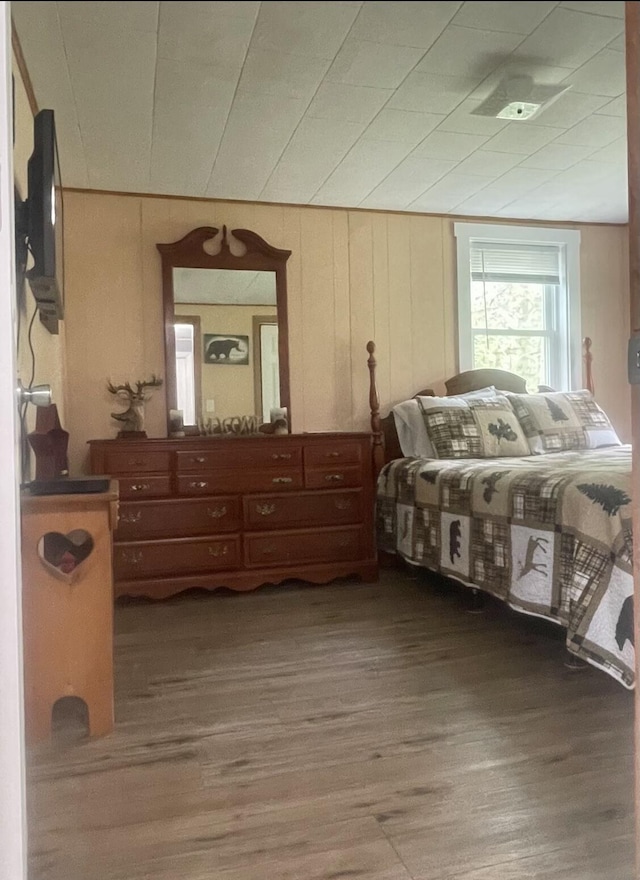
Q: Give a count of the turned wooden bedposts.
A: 2